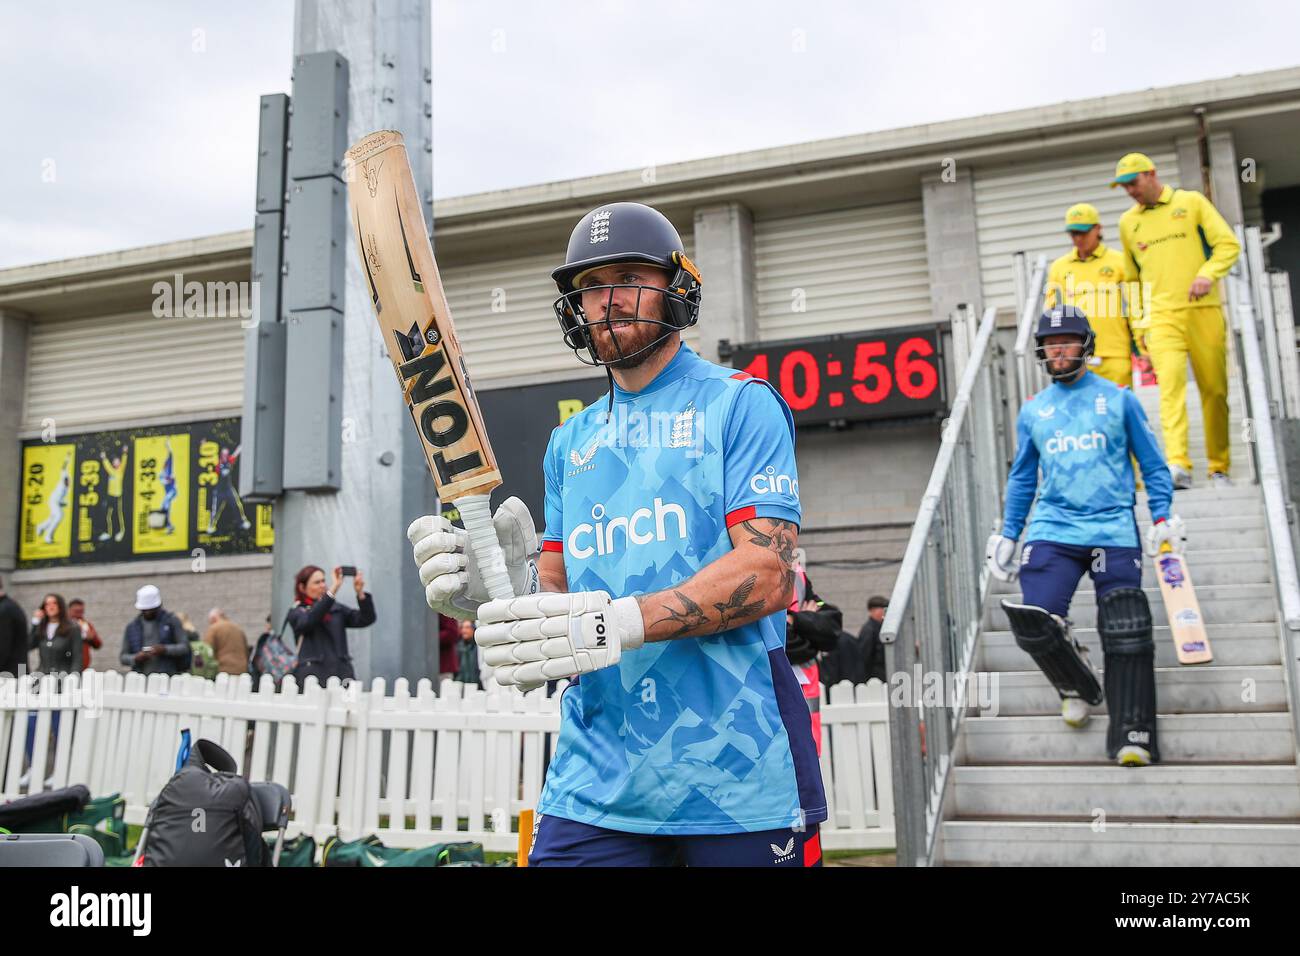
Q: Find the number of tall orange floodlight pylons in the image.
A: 0